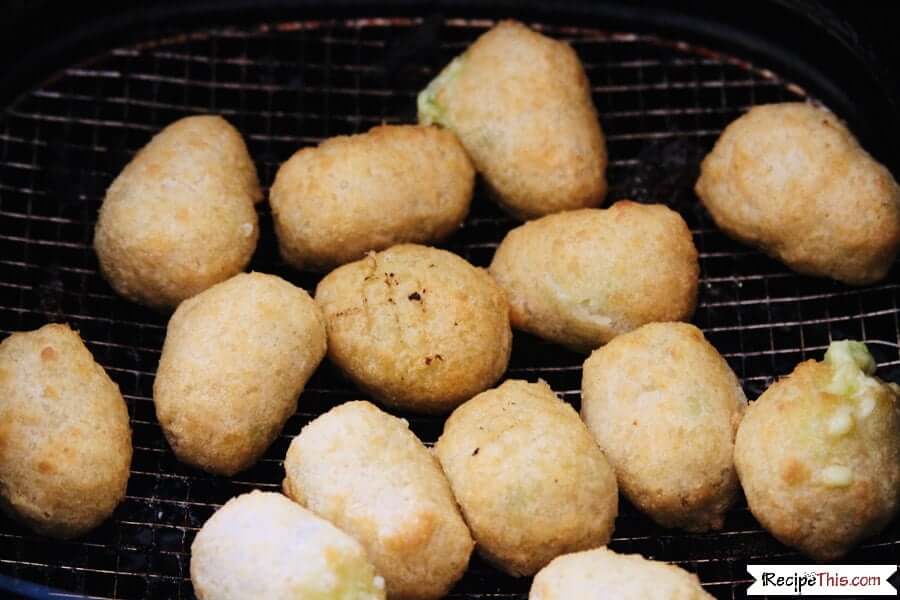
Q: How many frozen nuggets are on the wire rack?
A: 14